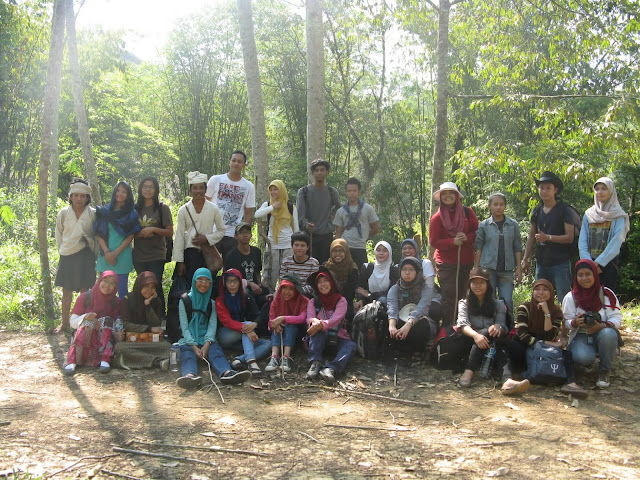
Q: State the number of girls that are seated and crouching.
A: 13